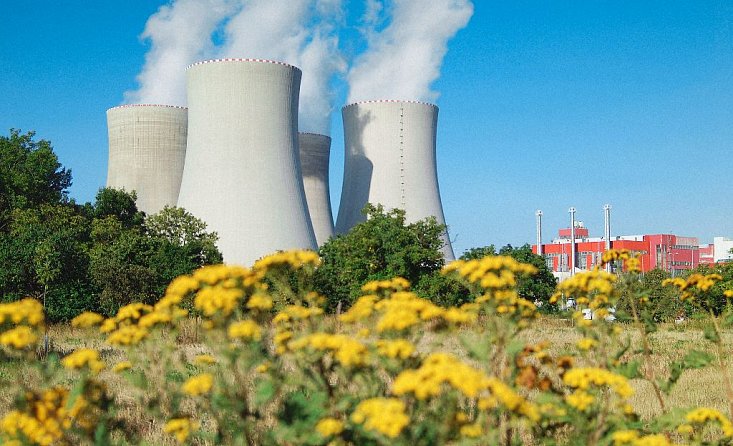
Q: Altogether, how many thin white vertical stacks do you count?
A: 3